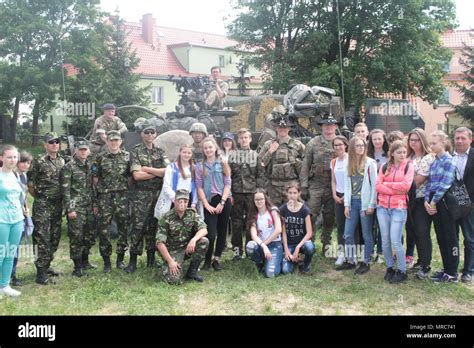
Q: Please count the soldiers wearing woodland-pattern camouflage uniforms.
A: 5